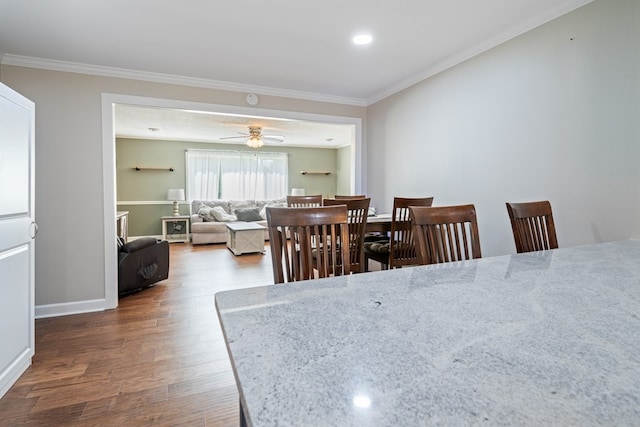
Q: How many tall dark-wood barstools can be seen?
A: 3